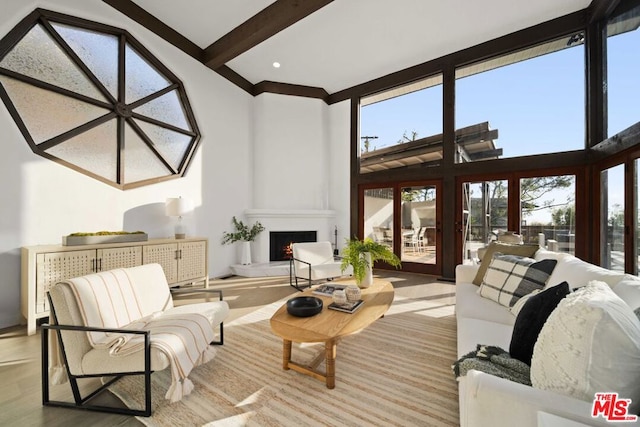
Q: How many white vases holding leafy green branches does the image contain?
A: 2